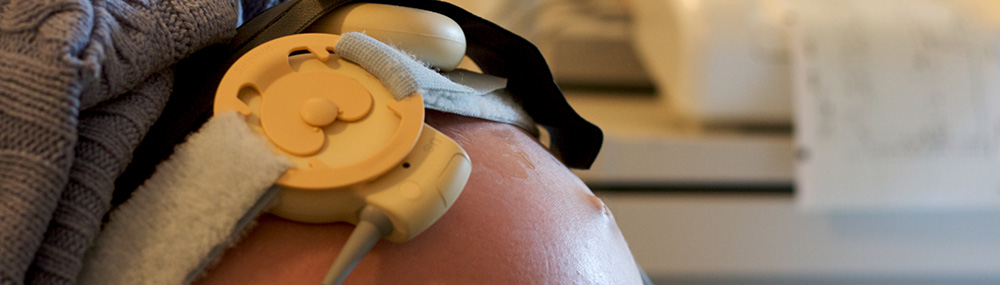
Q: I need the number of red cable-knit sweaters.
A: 0